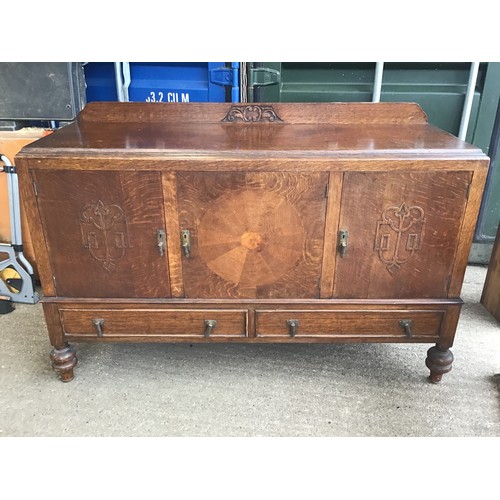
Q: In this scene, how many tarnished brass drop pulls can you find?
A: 7